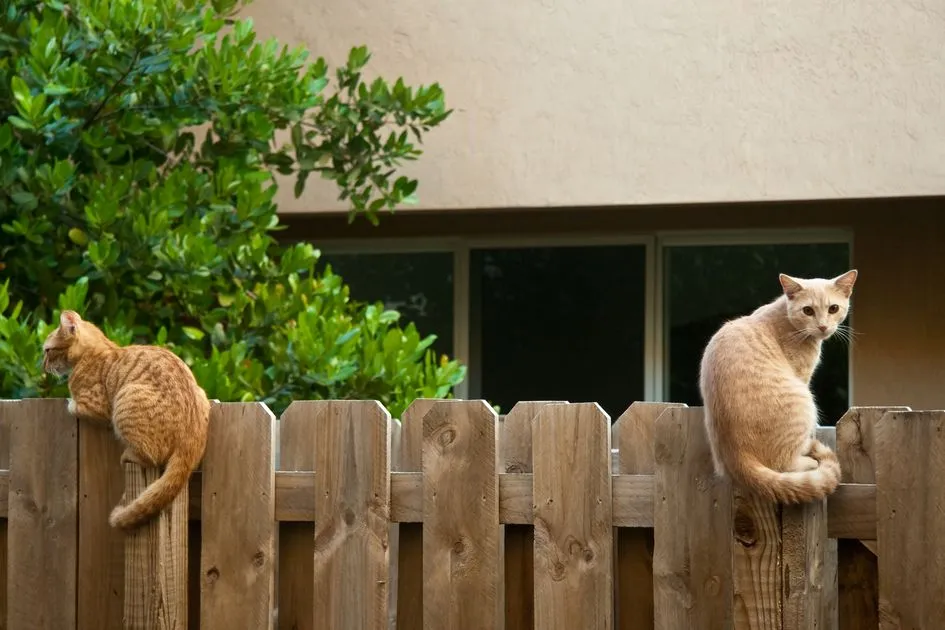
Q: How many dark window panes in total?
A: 3